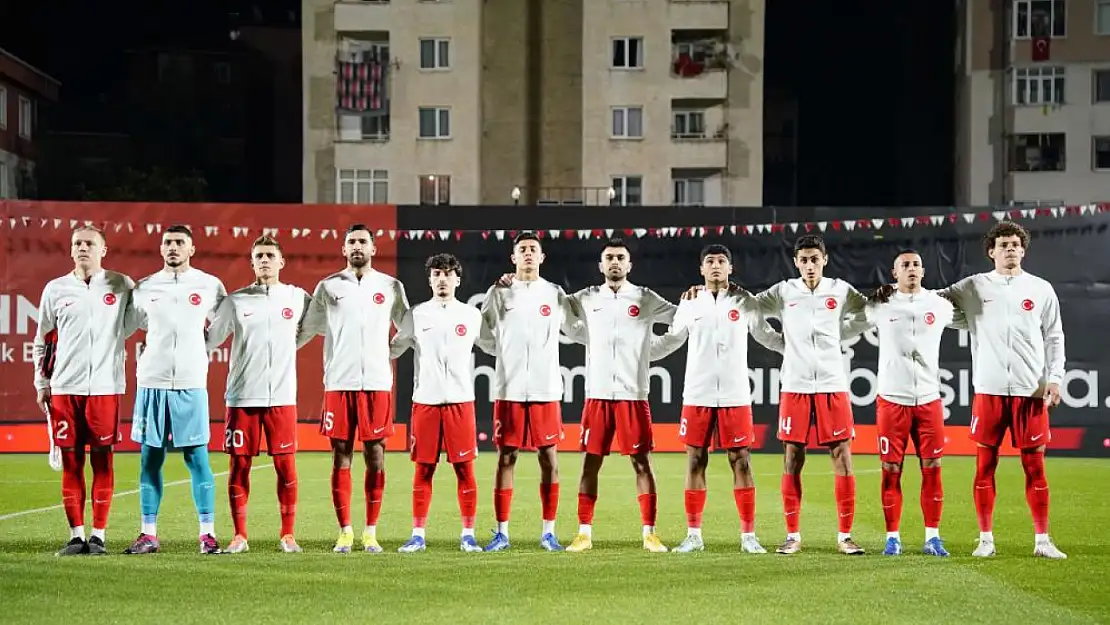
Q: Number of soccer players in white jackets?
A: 11